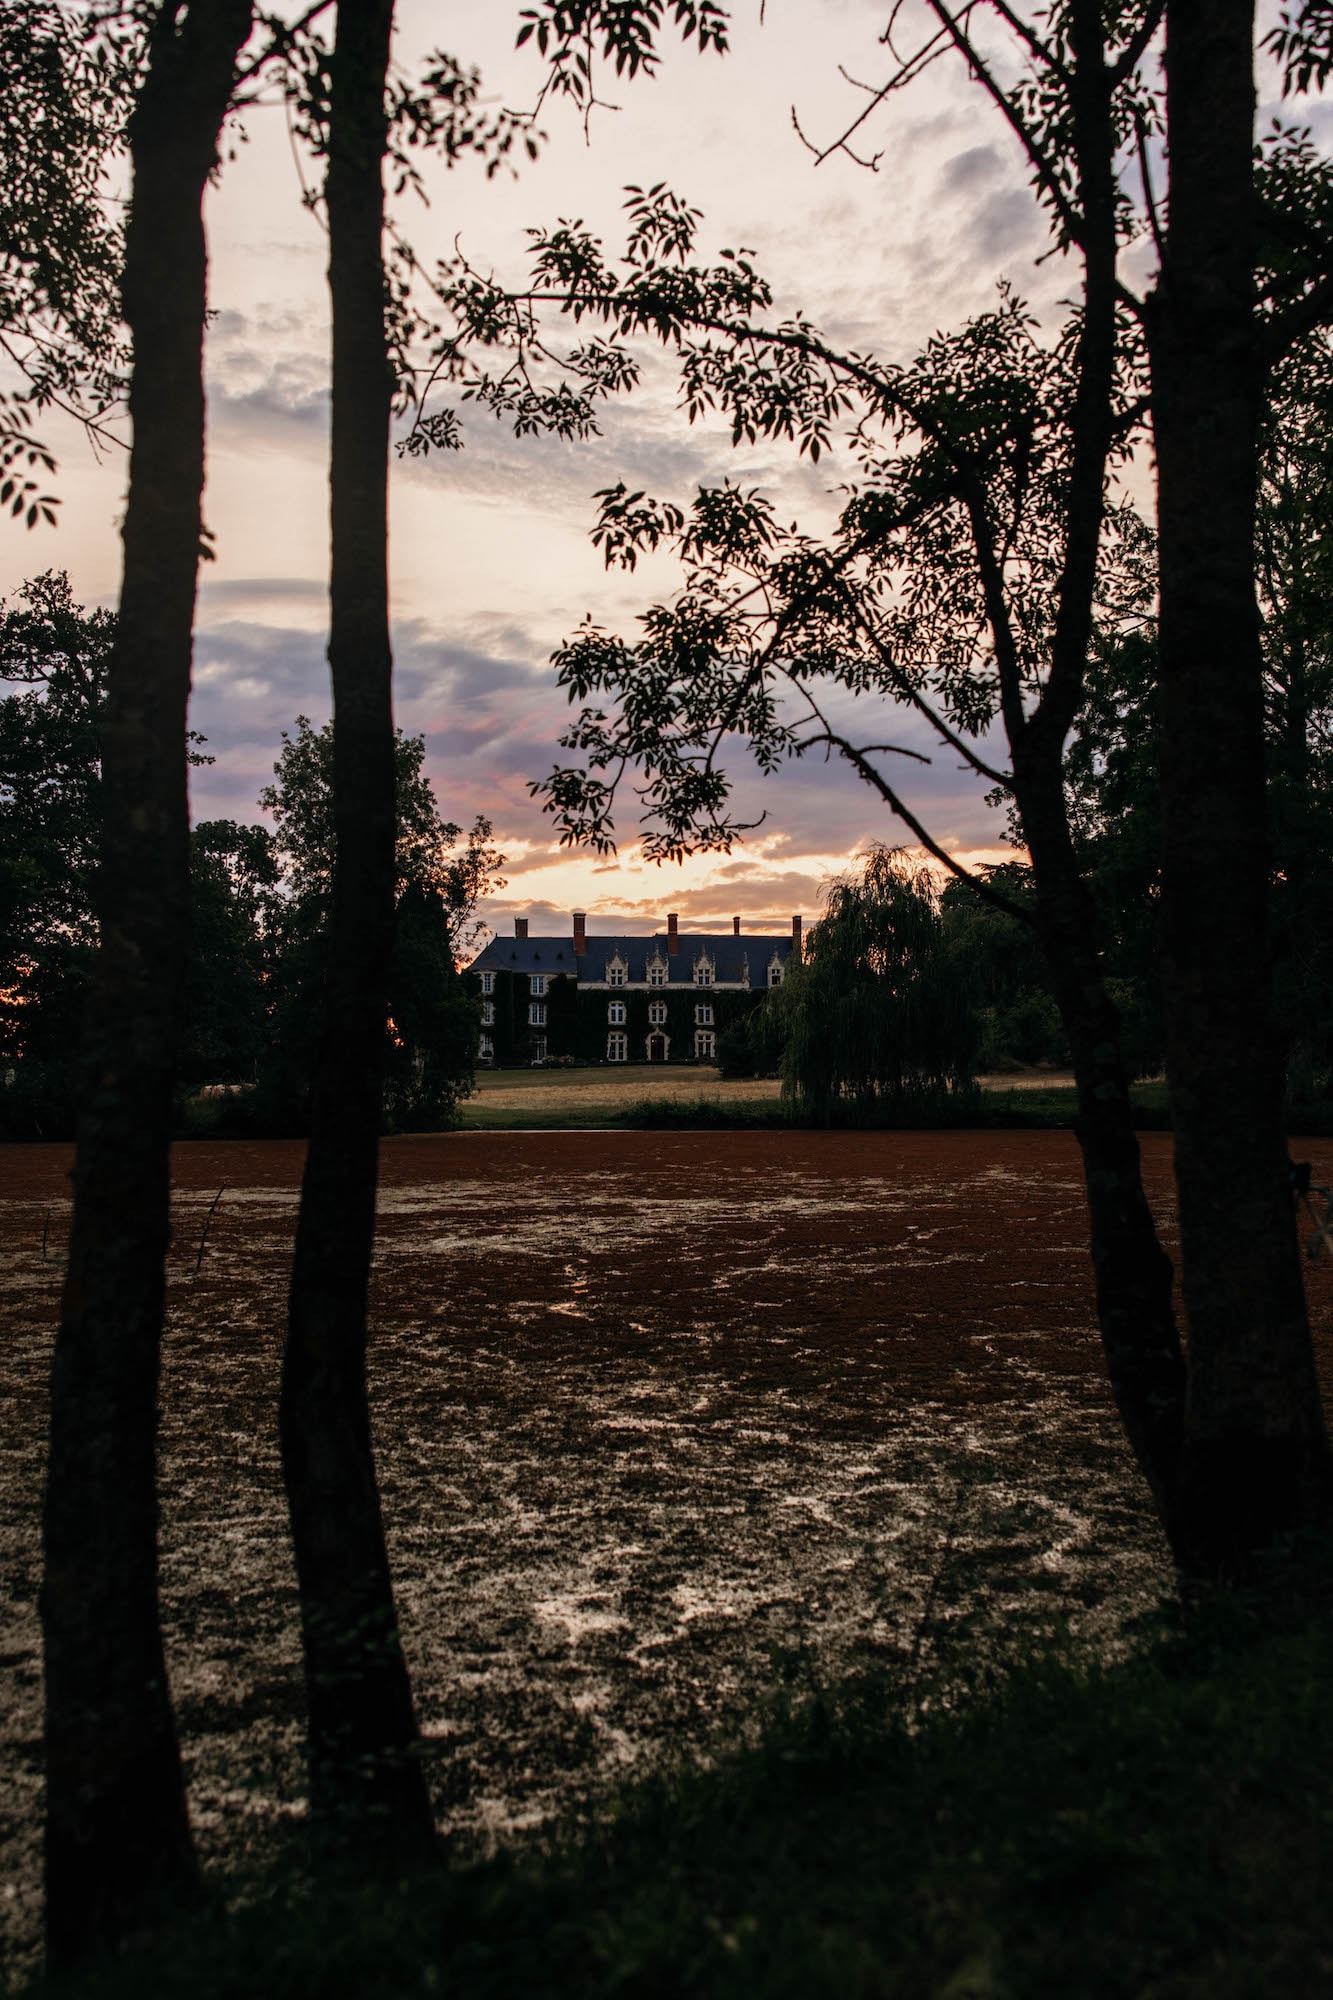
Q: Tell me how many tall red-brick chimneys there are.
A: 5